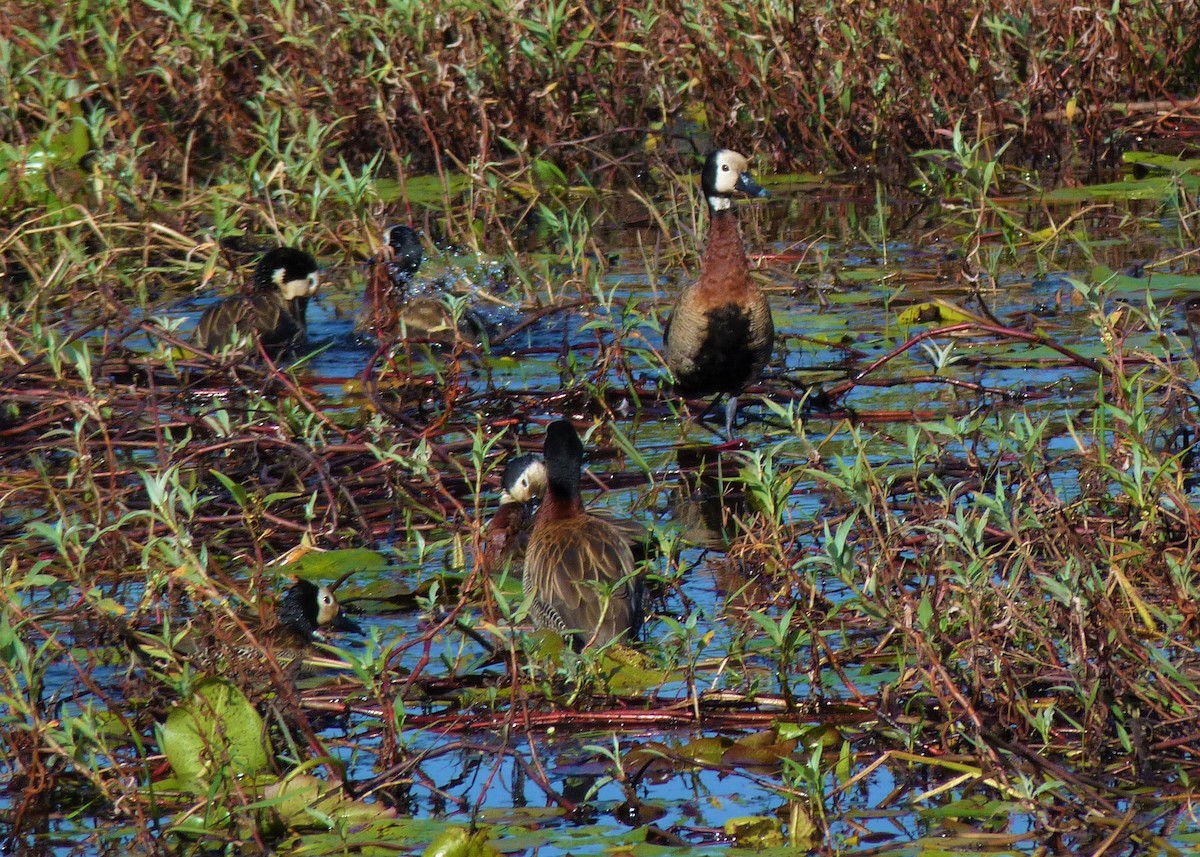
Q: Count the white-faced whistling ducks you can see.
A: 6